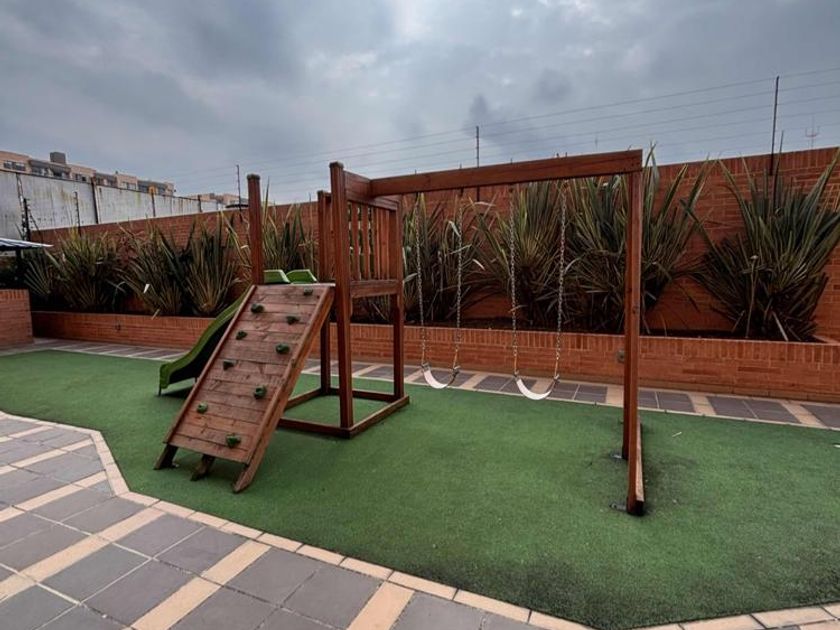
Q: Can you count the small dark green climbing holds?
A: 9